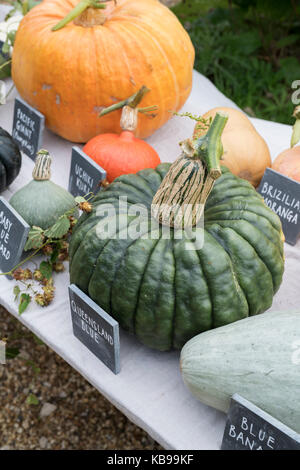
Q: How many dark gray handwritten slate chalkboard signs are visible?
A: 6